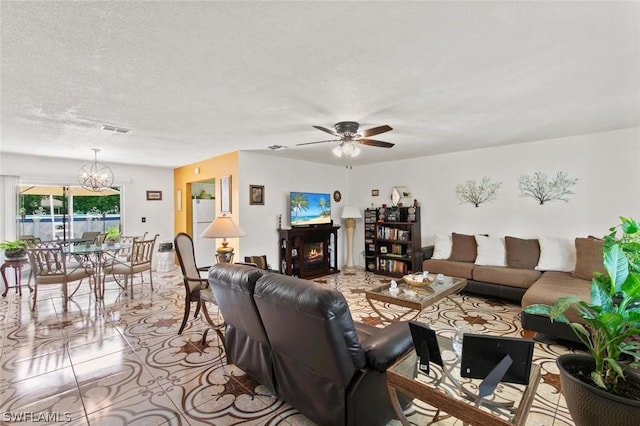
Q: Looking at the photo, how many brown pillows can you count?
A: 3